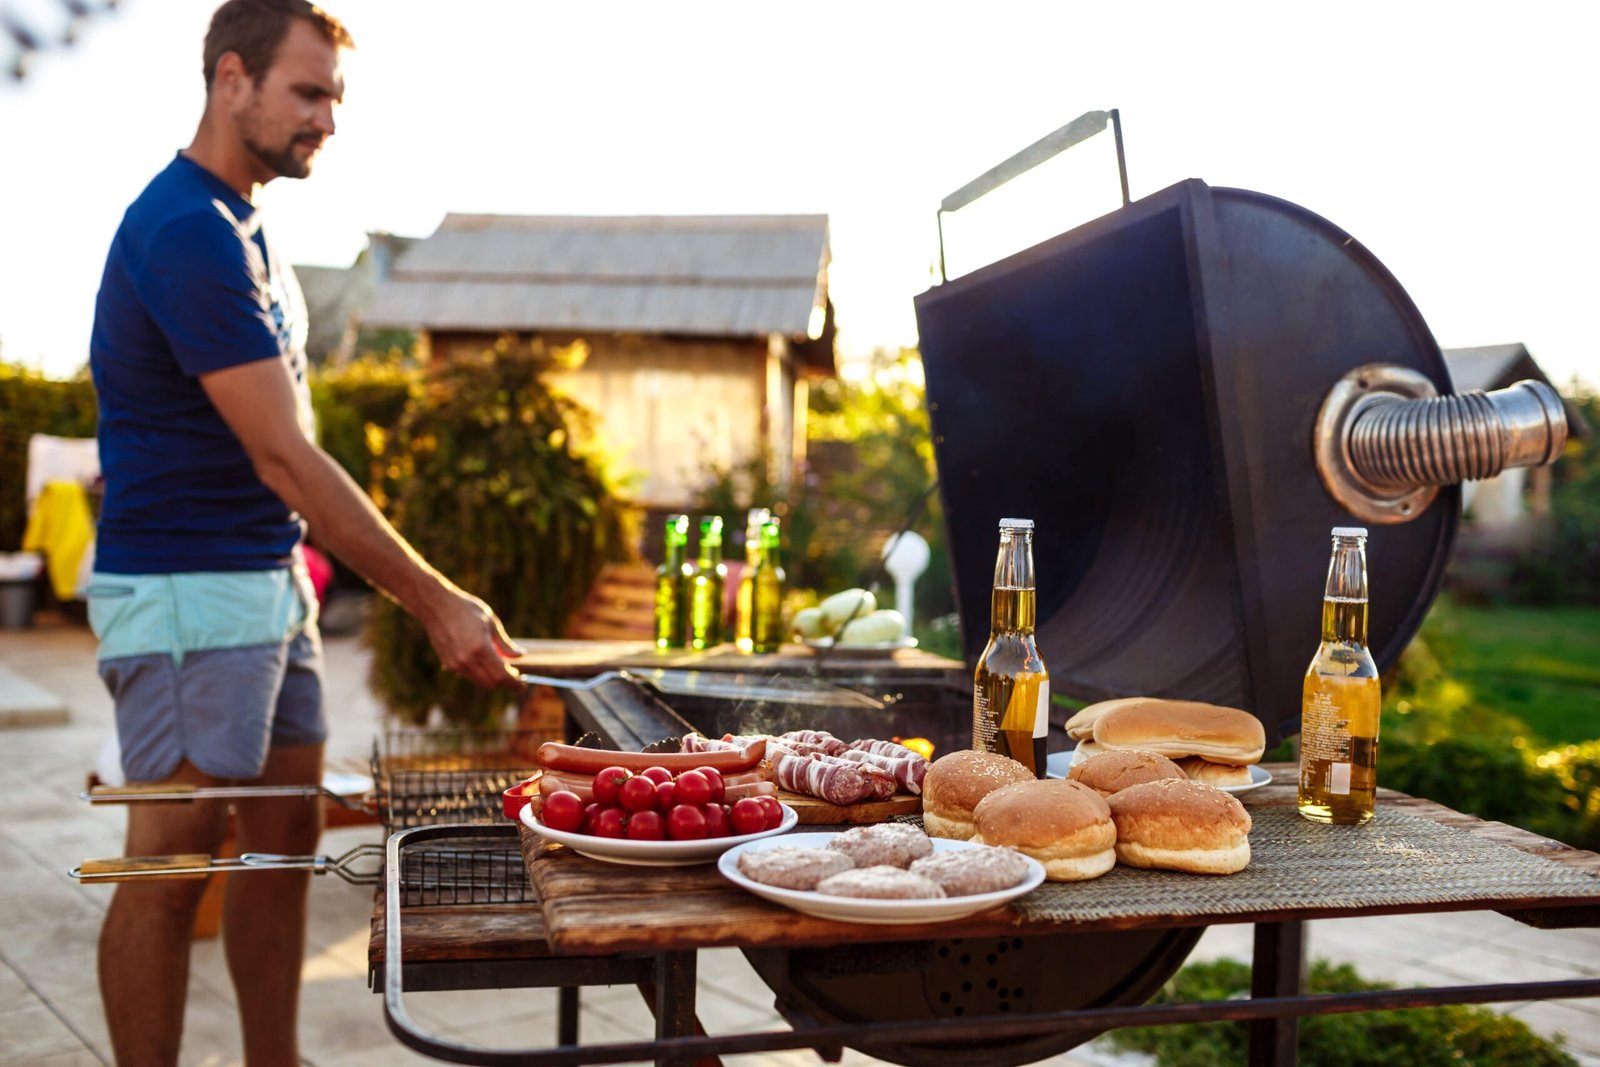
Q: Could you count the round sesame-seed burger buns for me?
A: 4